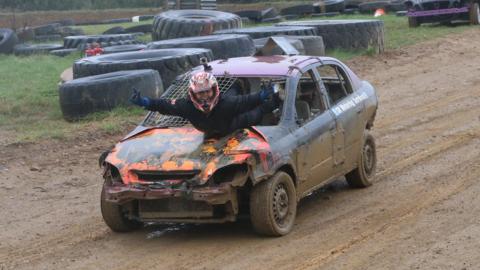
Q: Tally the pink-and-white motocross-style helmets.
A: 1